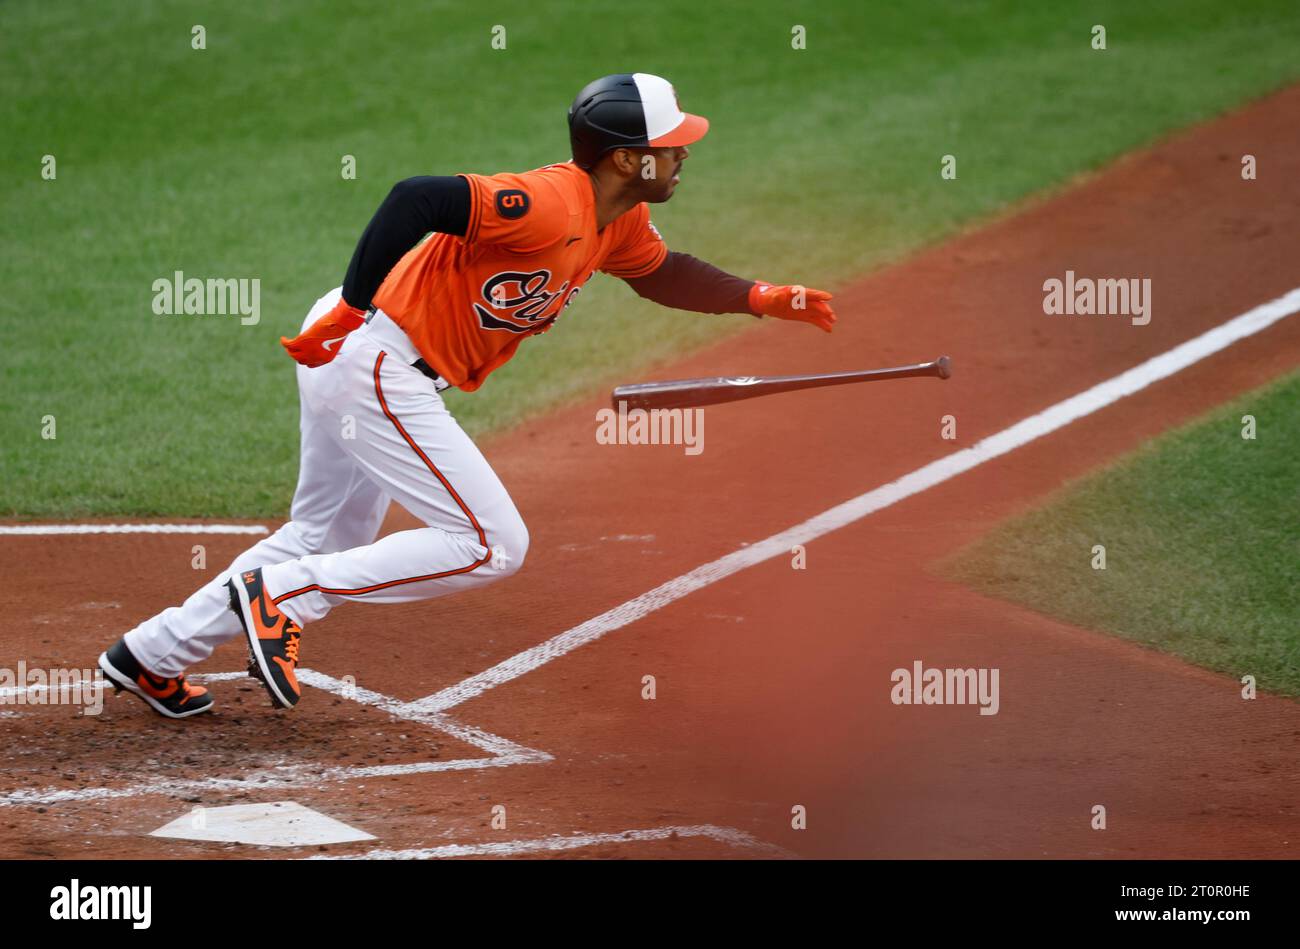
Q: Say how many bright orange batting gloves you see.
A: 2